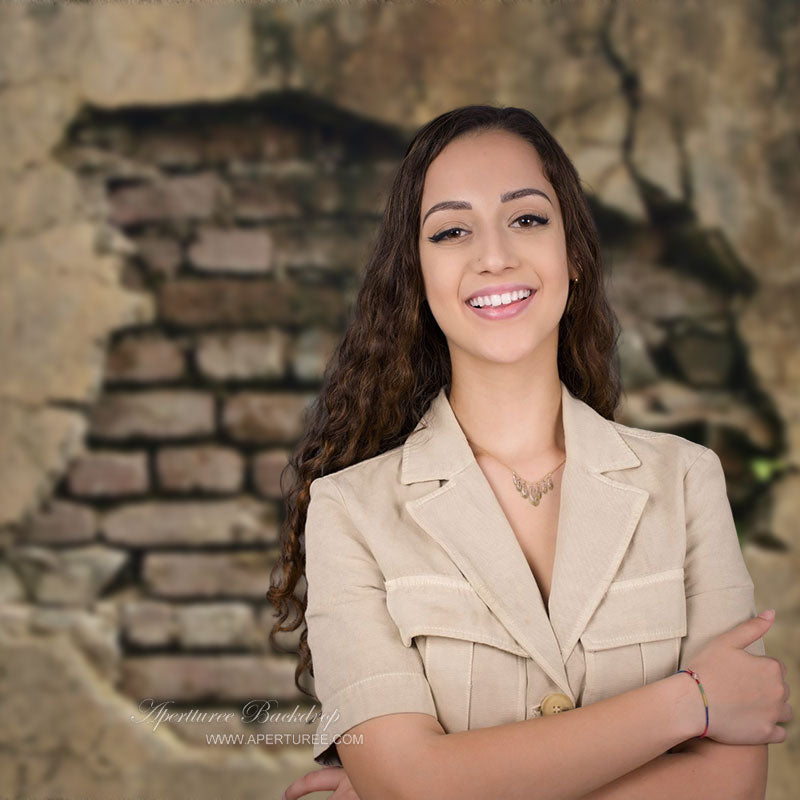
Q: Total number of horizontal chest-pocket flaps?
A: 2